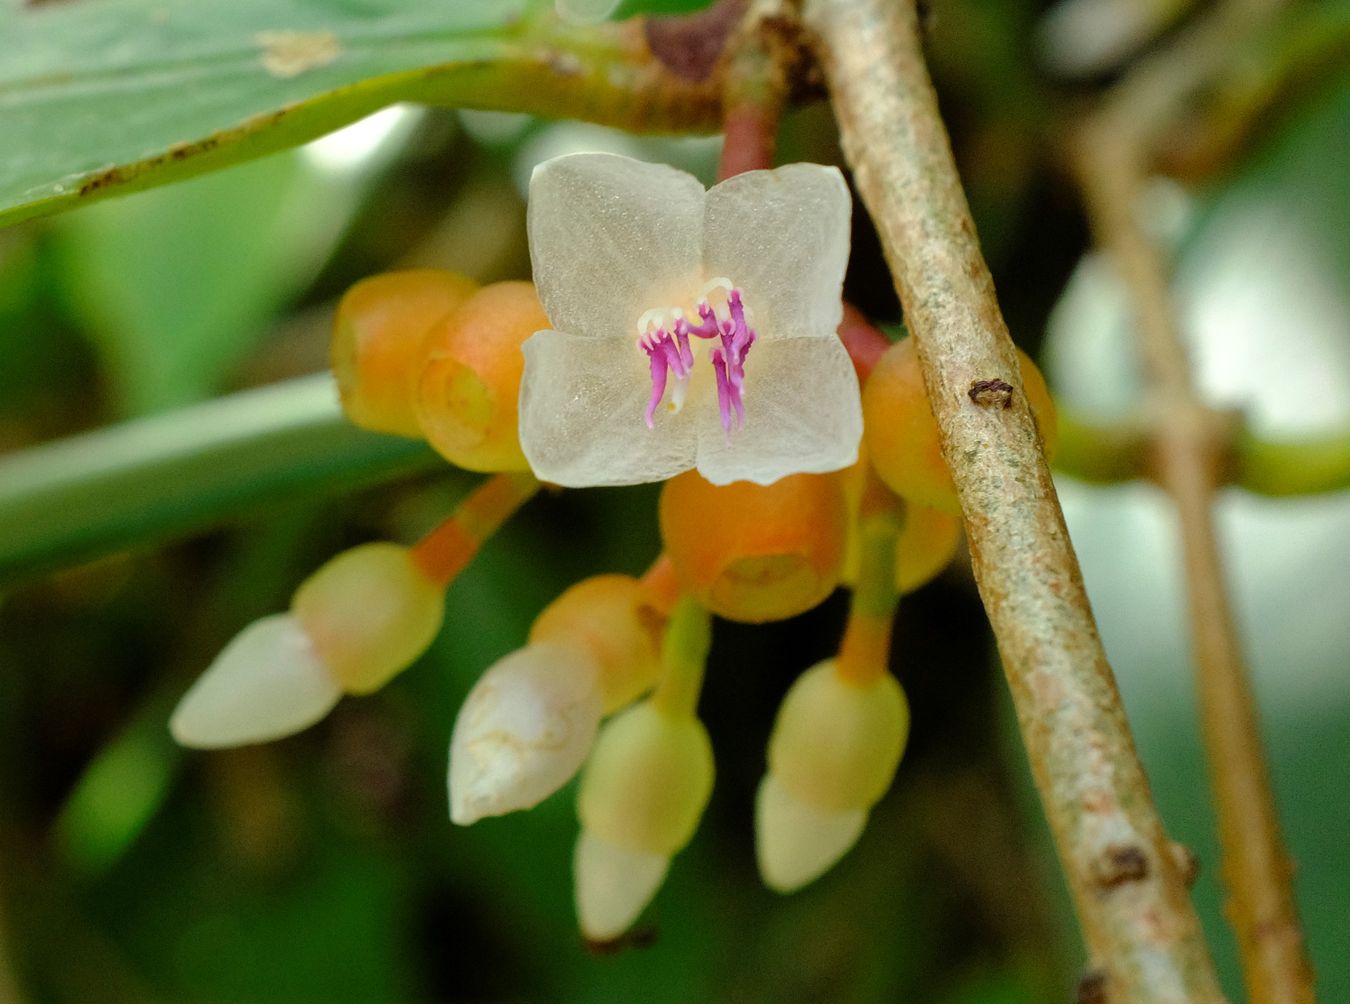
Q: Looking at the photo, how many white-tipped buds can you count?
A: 4